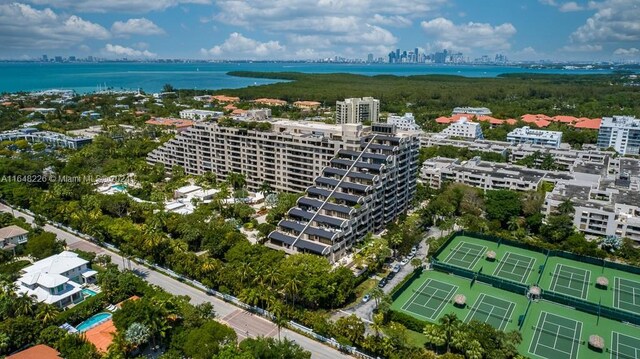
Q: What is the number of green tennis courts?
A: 8